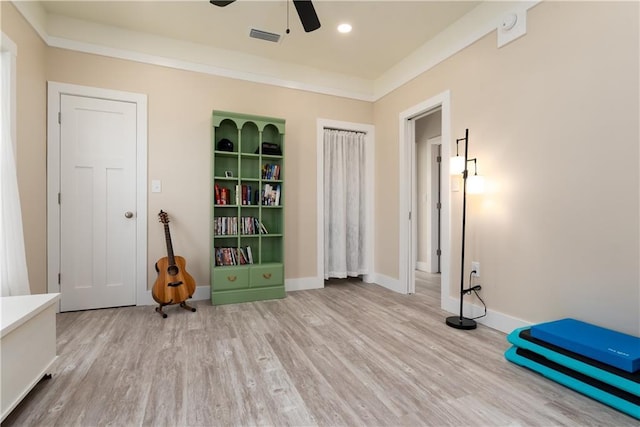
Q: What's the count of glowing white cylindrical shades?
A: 2